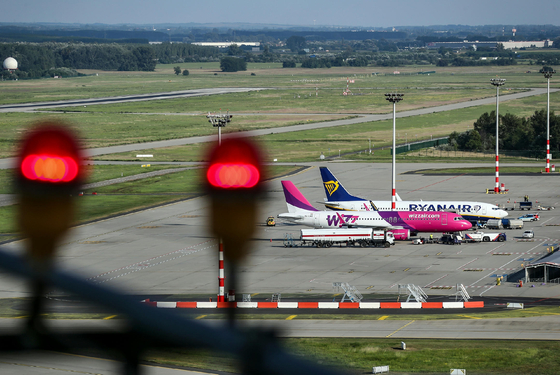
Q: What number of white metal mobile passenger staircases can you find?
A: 3